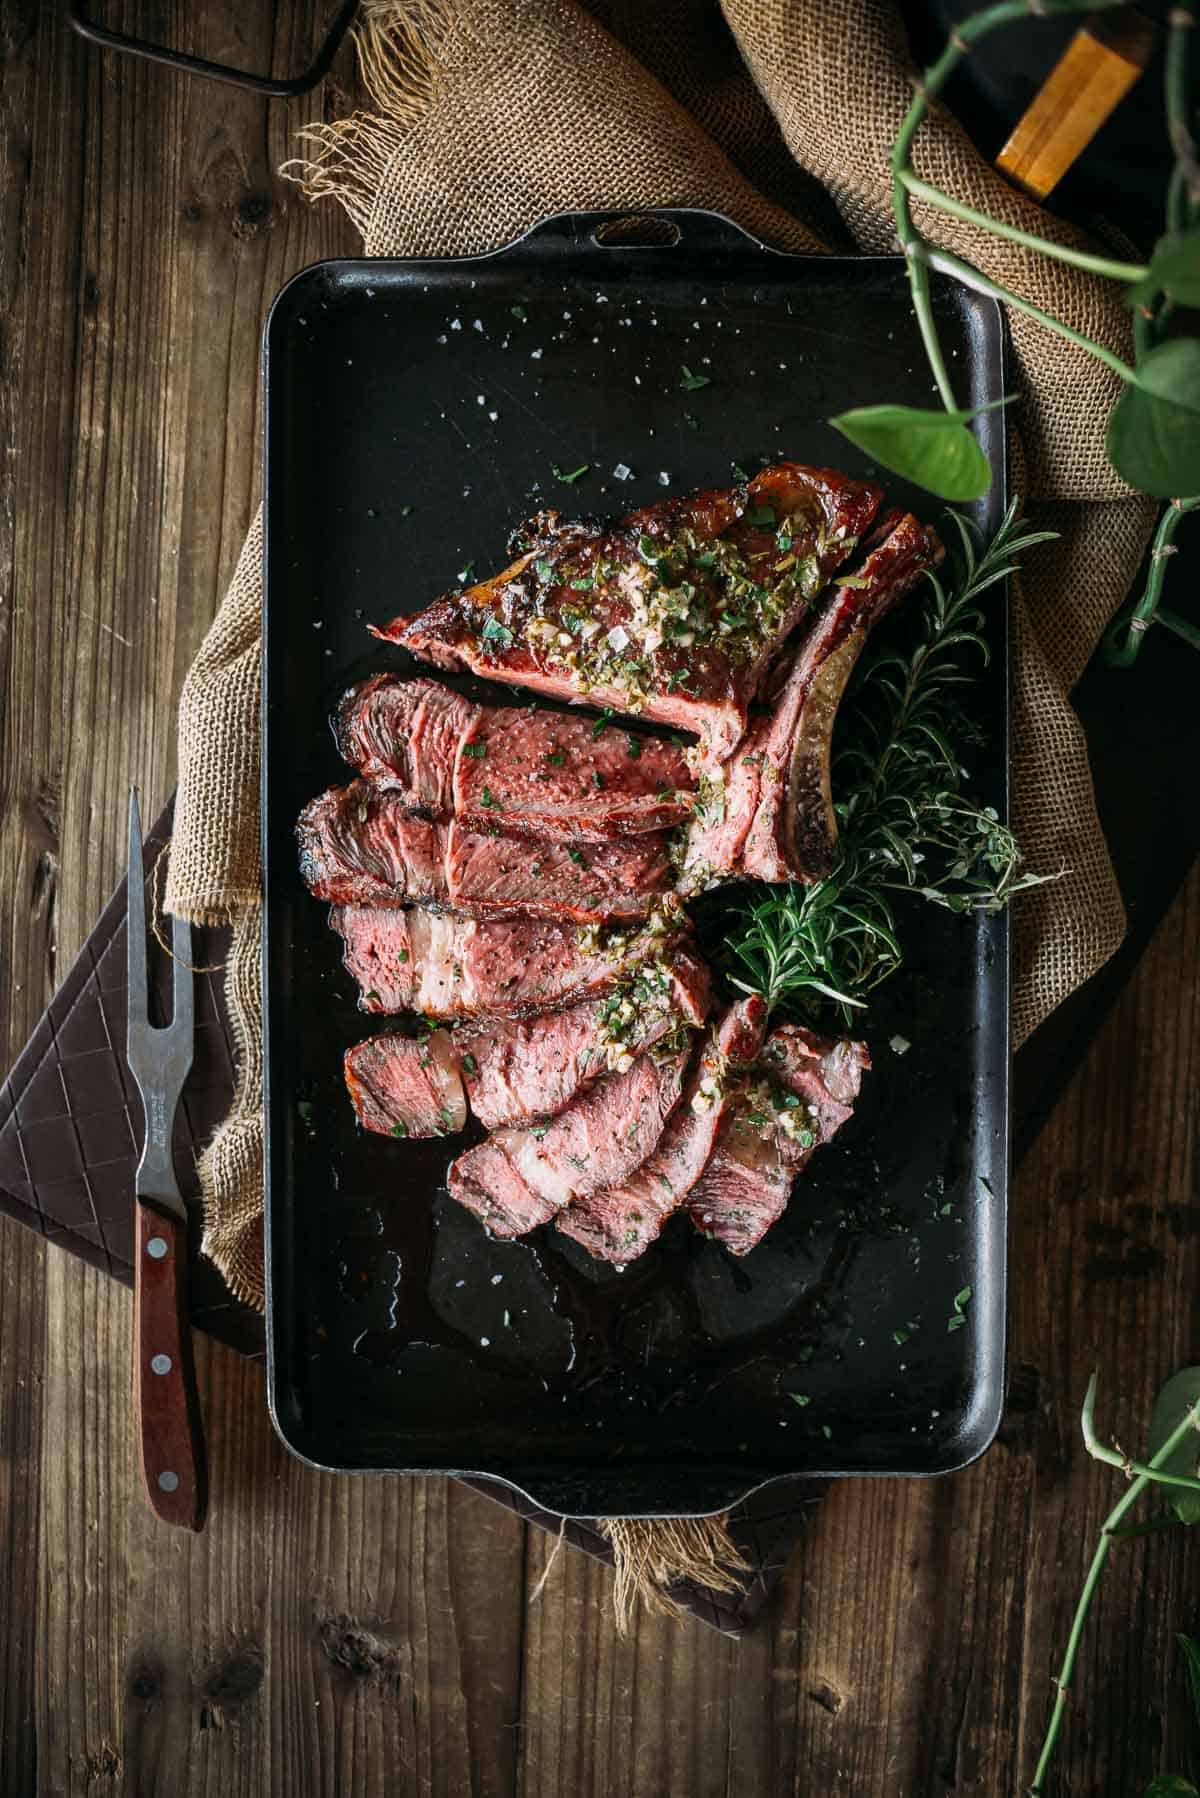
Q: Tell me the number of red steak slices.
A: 7